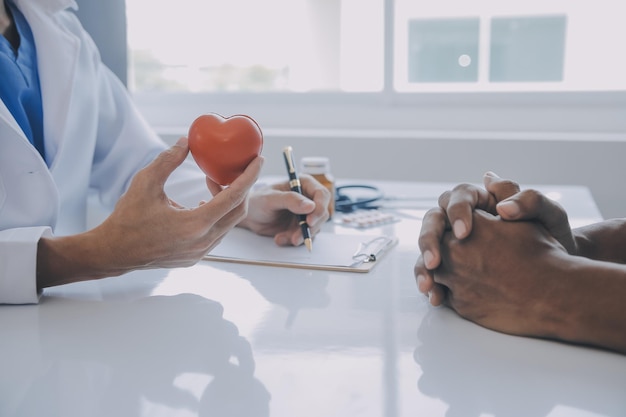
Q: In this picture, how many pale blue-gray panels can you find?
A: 2